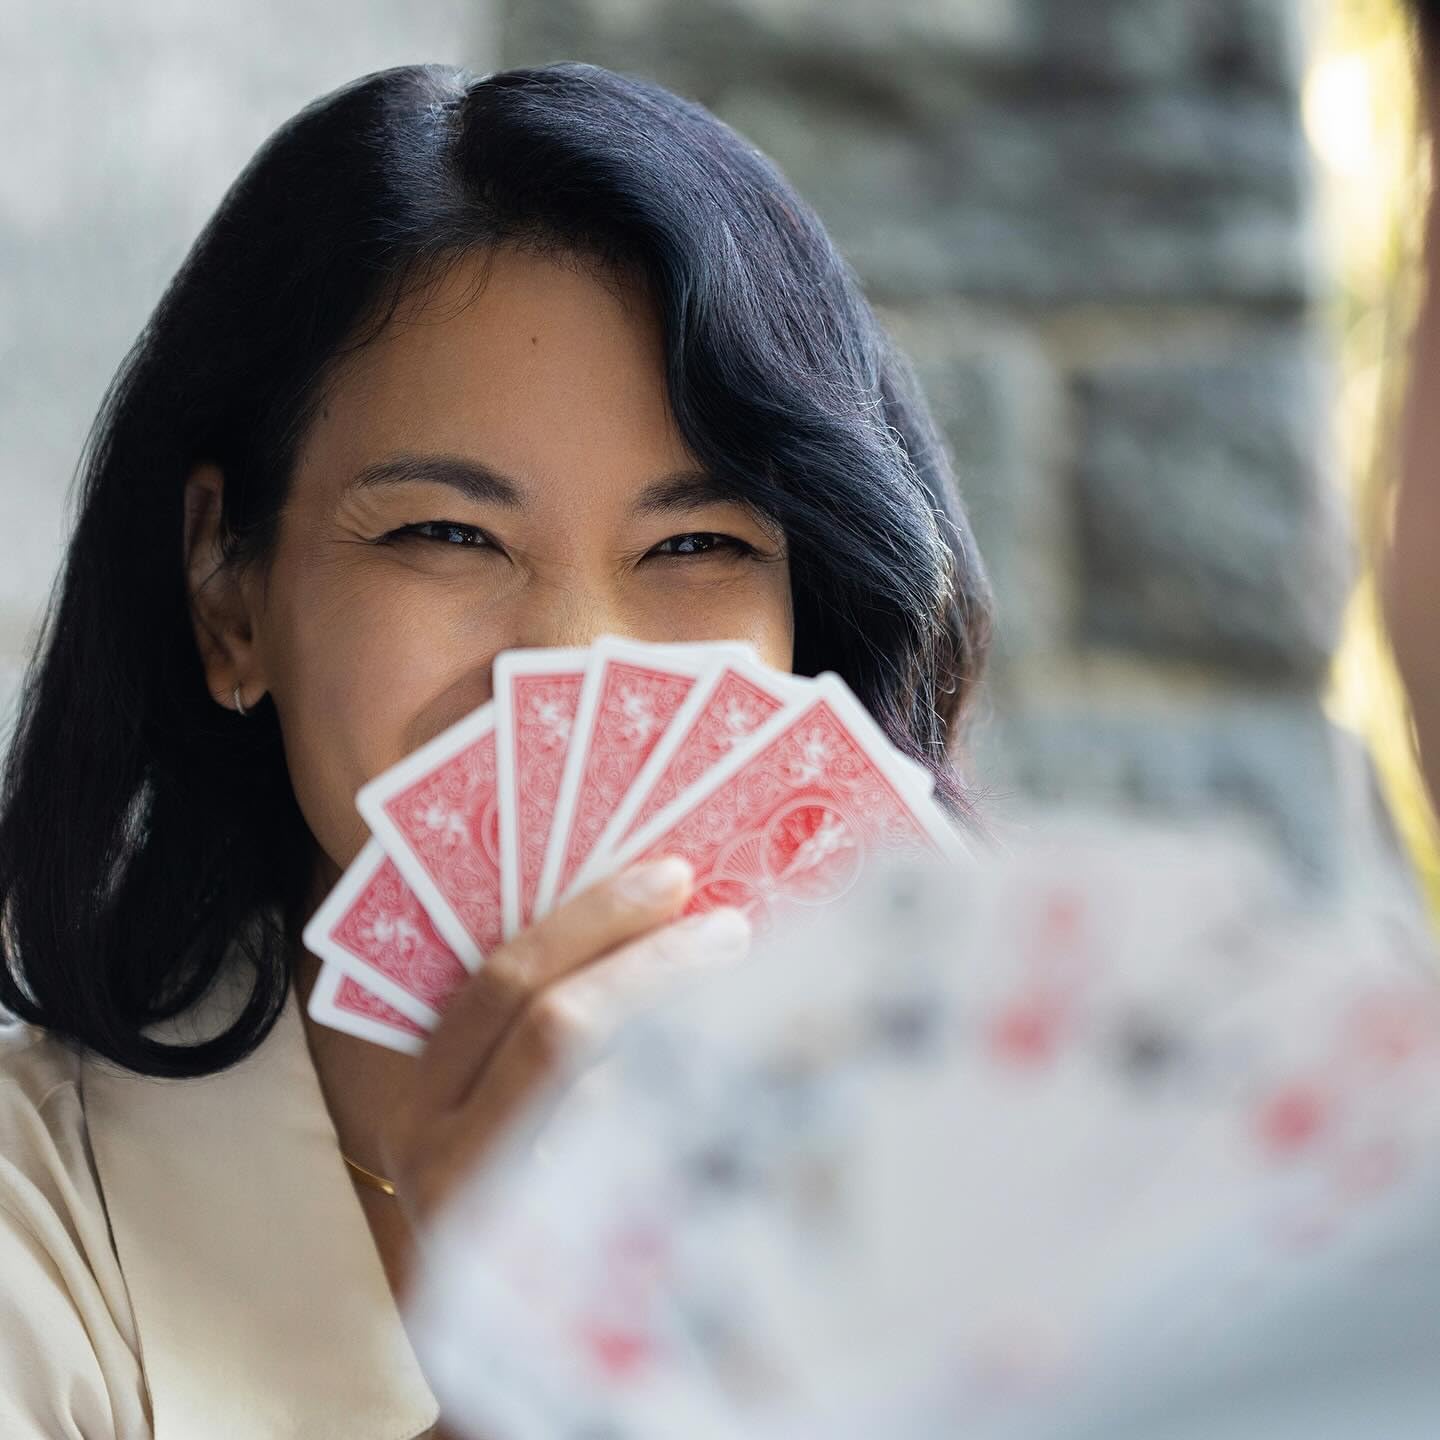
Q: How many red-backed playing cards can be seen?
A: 7